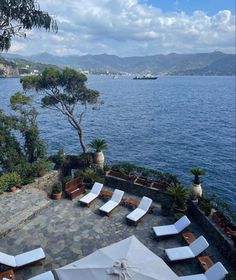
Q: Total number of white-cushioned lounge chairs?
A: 8